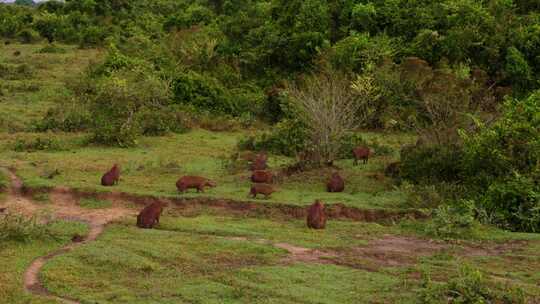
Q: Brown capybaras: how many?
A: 9